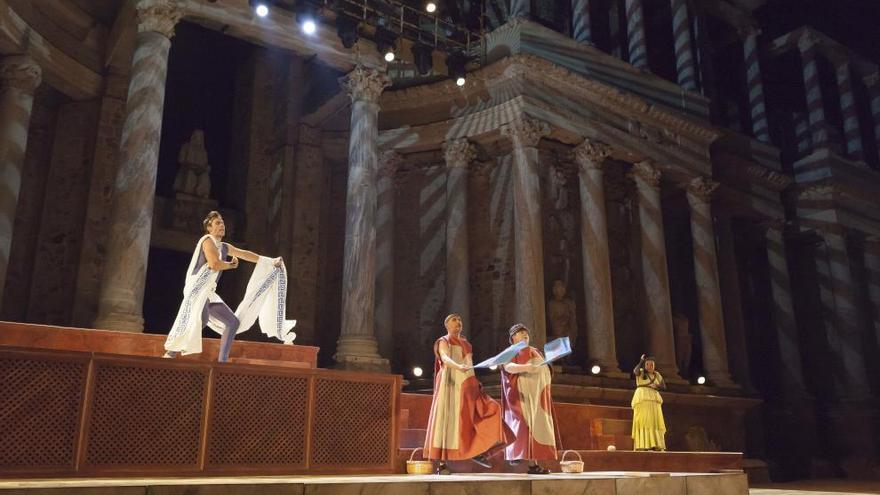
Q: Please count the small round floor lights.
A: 4